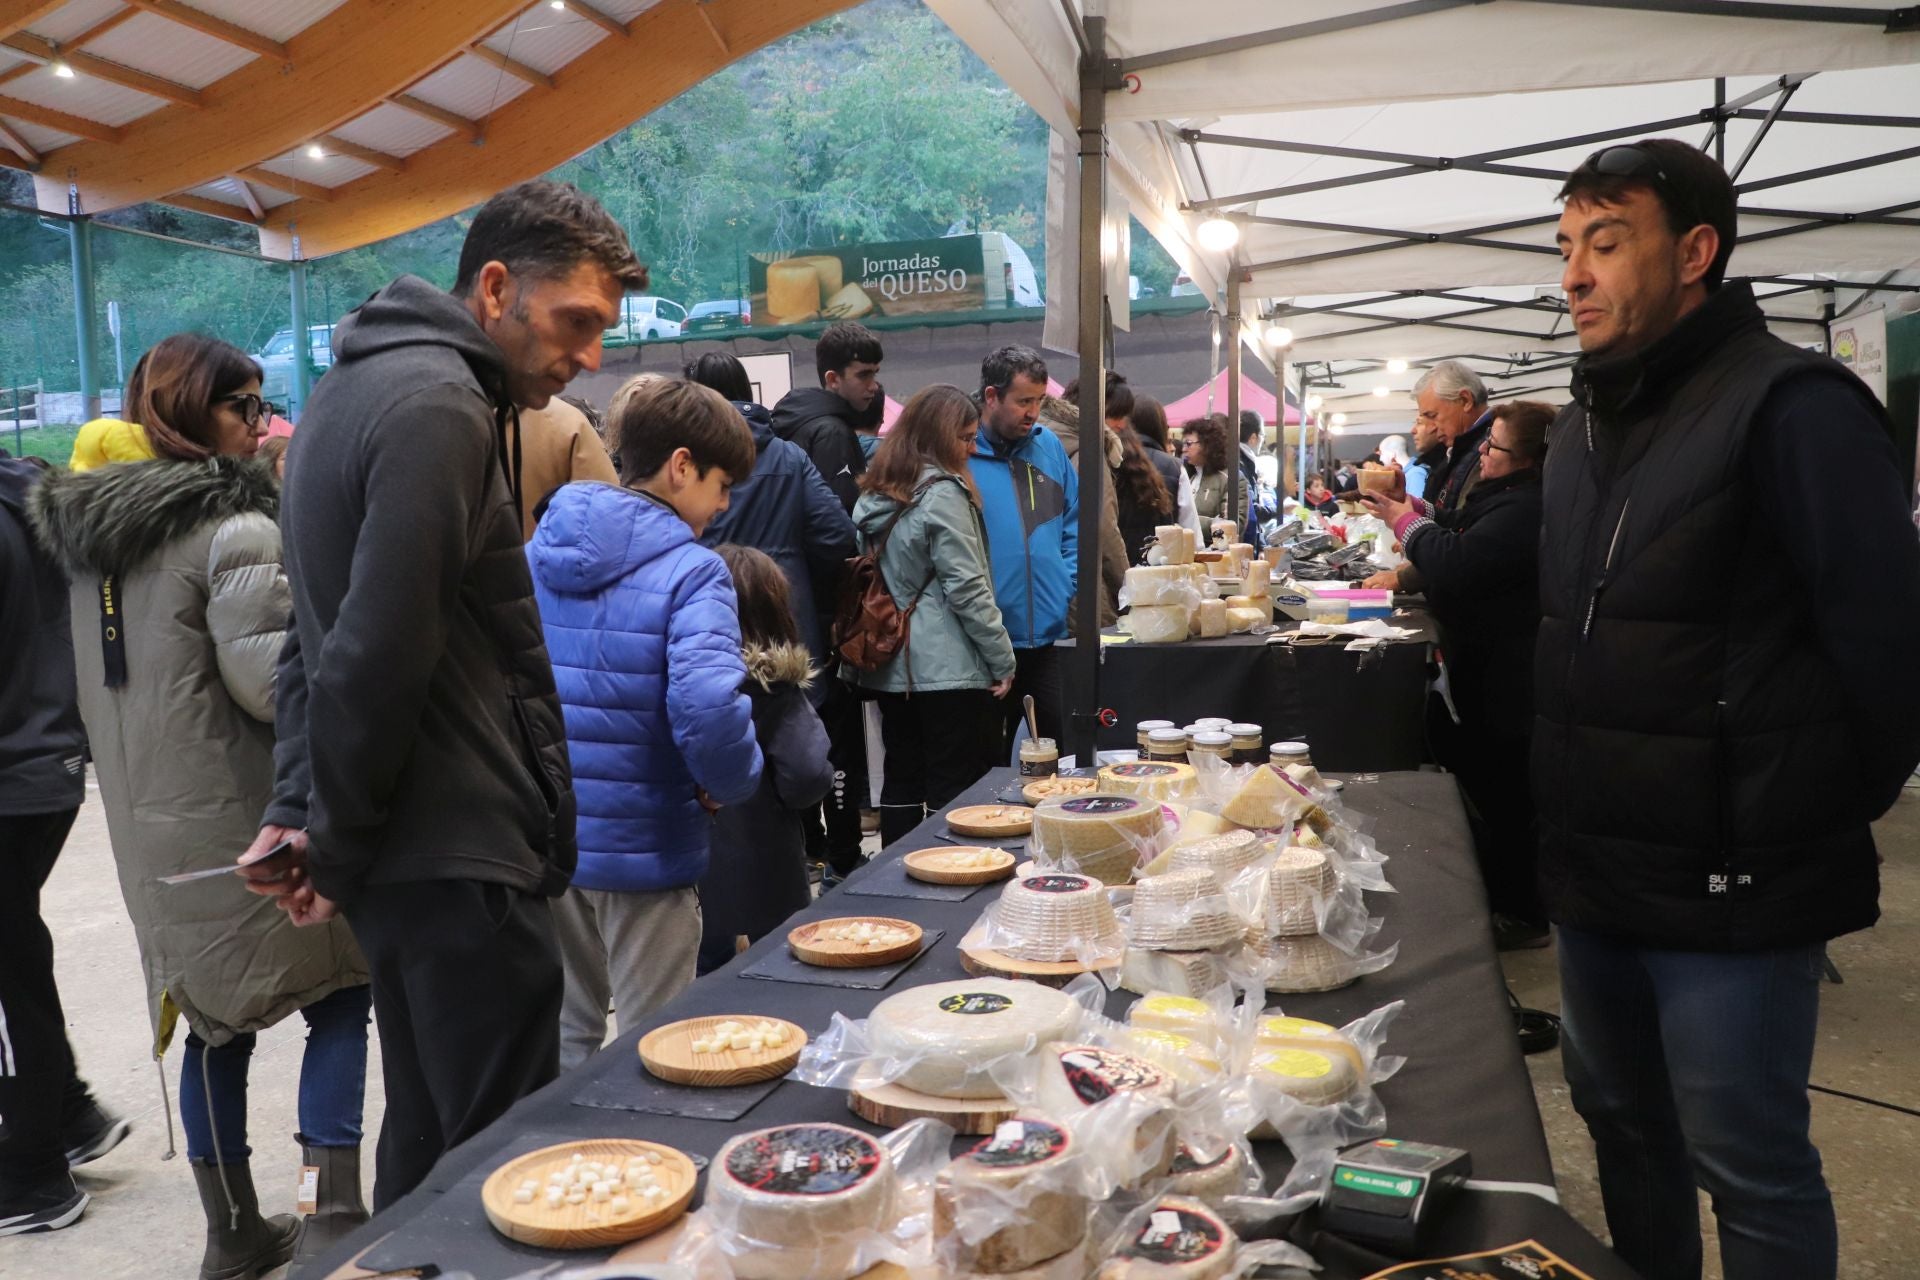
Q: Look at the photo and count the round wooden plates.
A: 6